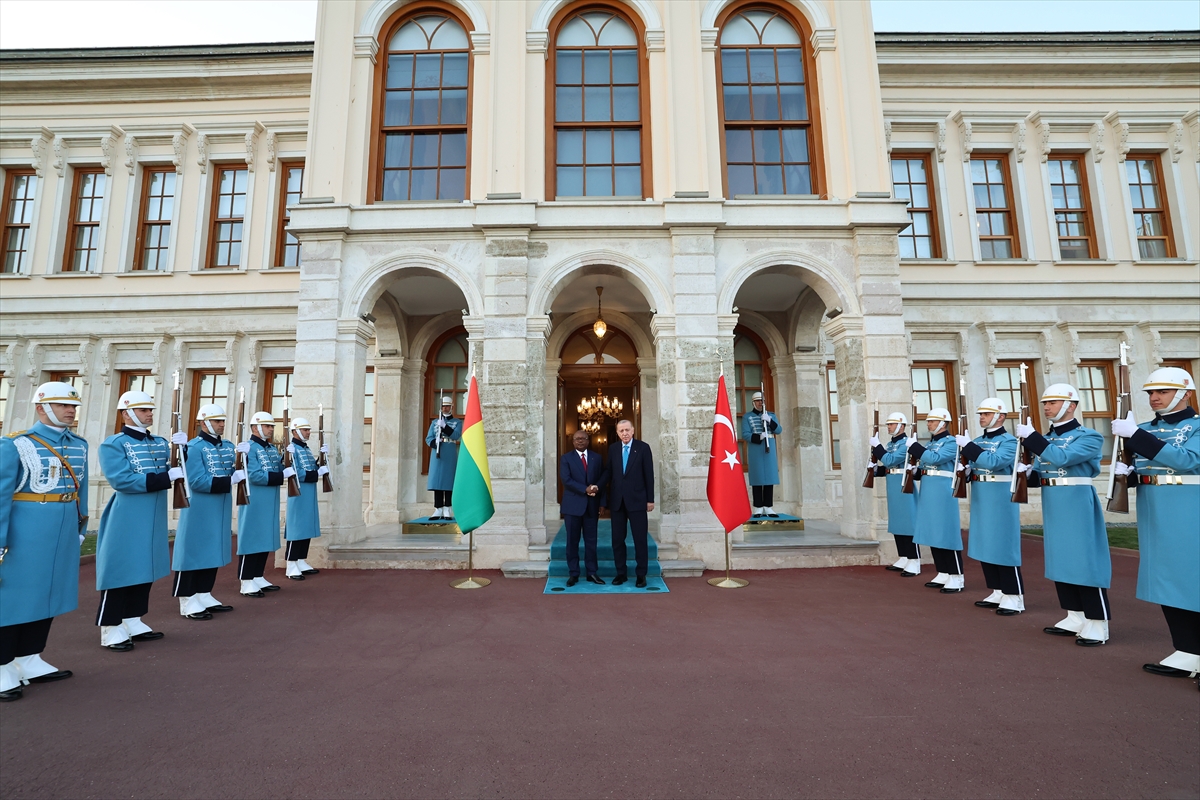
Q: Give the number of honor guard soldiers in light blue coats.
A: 12